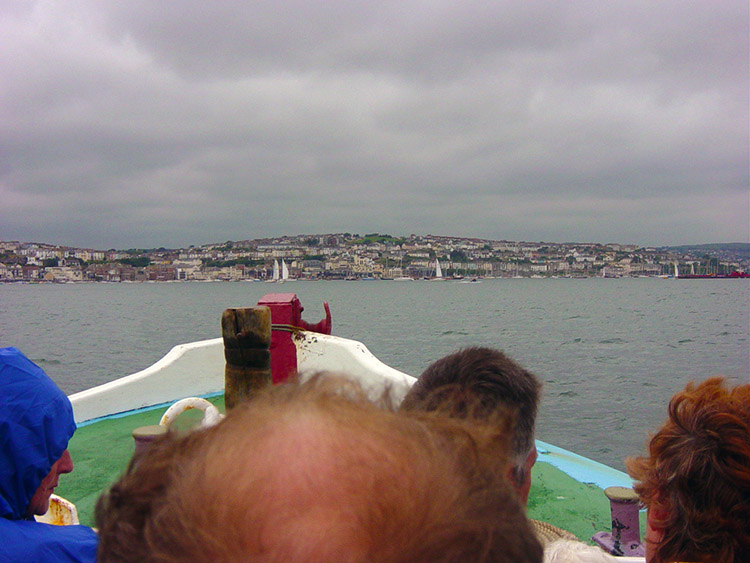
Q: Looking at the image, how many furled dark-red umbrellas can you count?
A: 0